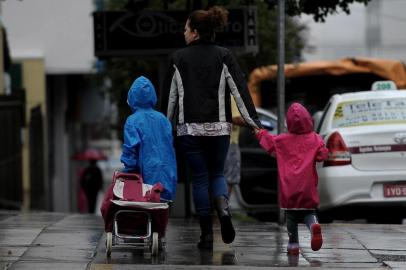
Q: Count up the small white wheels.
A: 2